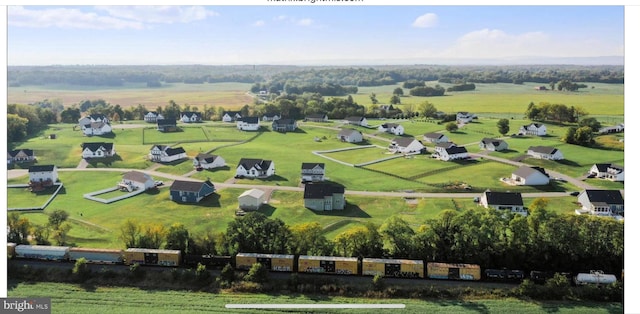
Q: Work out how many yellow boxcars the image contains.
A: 5